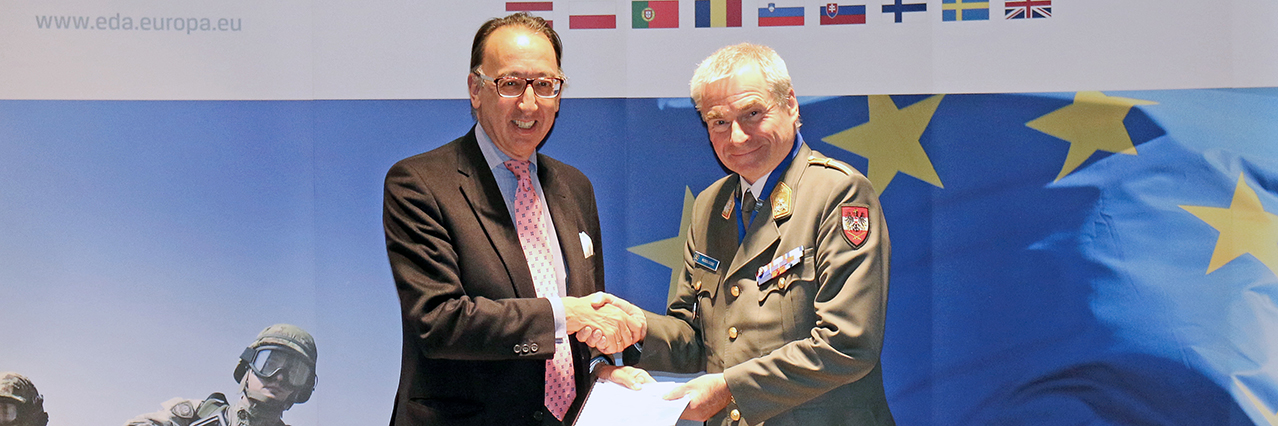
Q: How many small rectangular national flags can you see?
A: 9